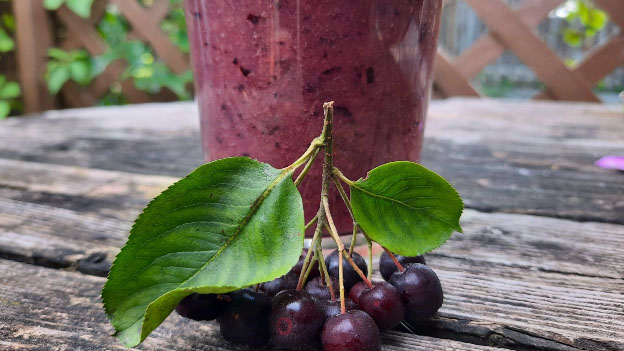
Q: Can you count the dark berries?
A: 13